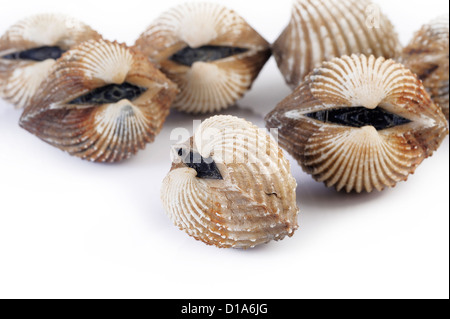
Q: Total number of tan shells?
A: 7